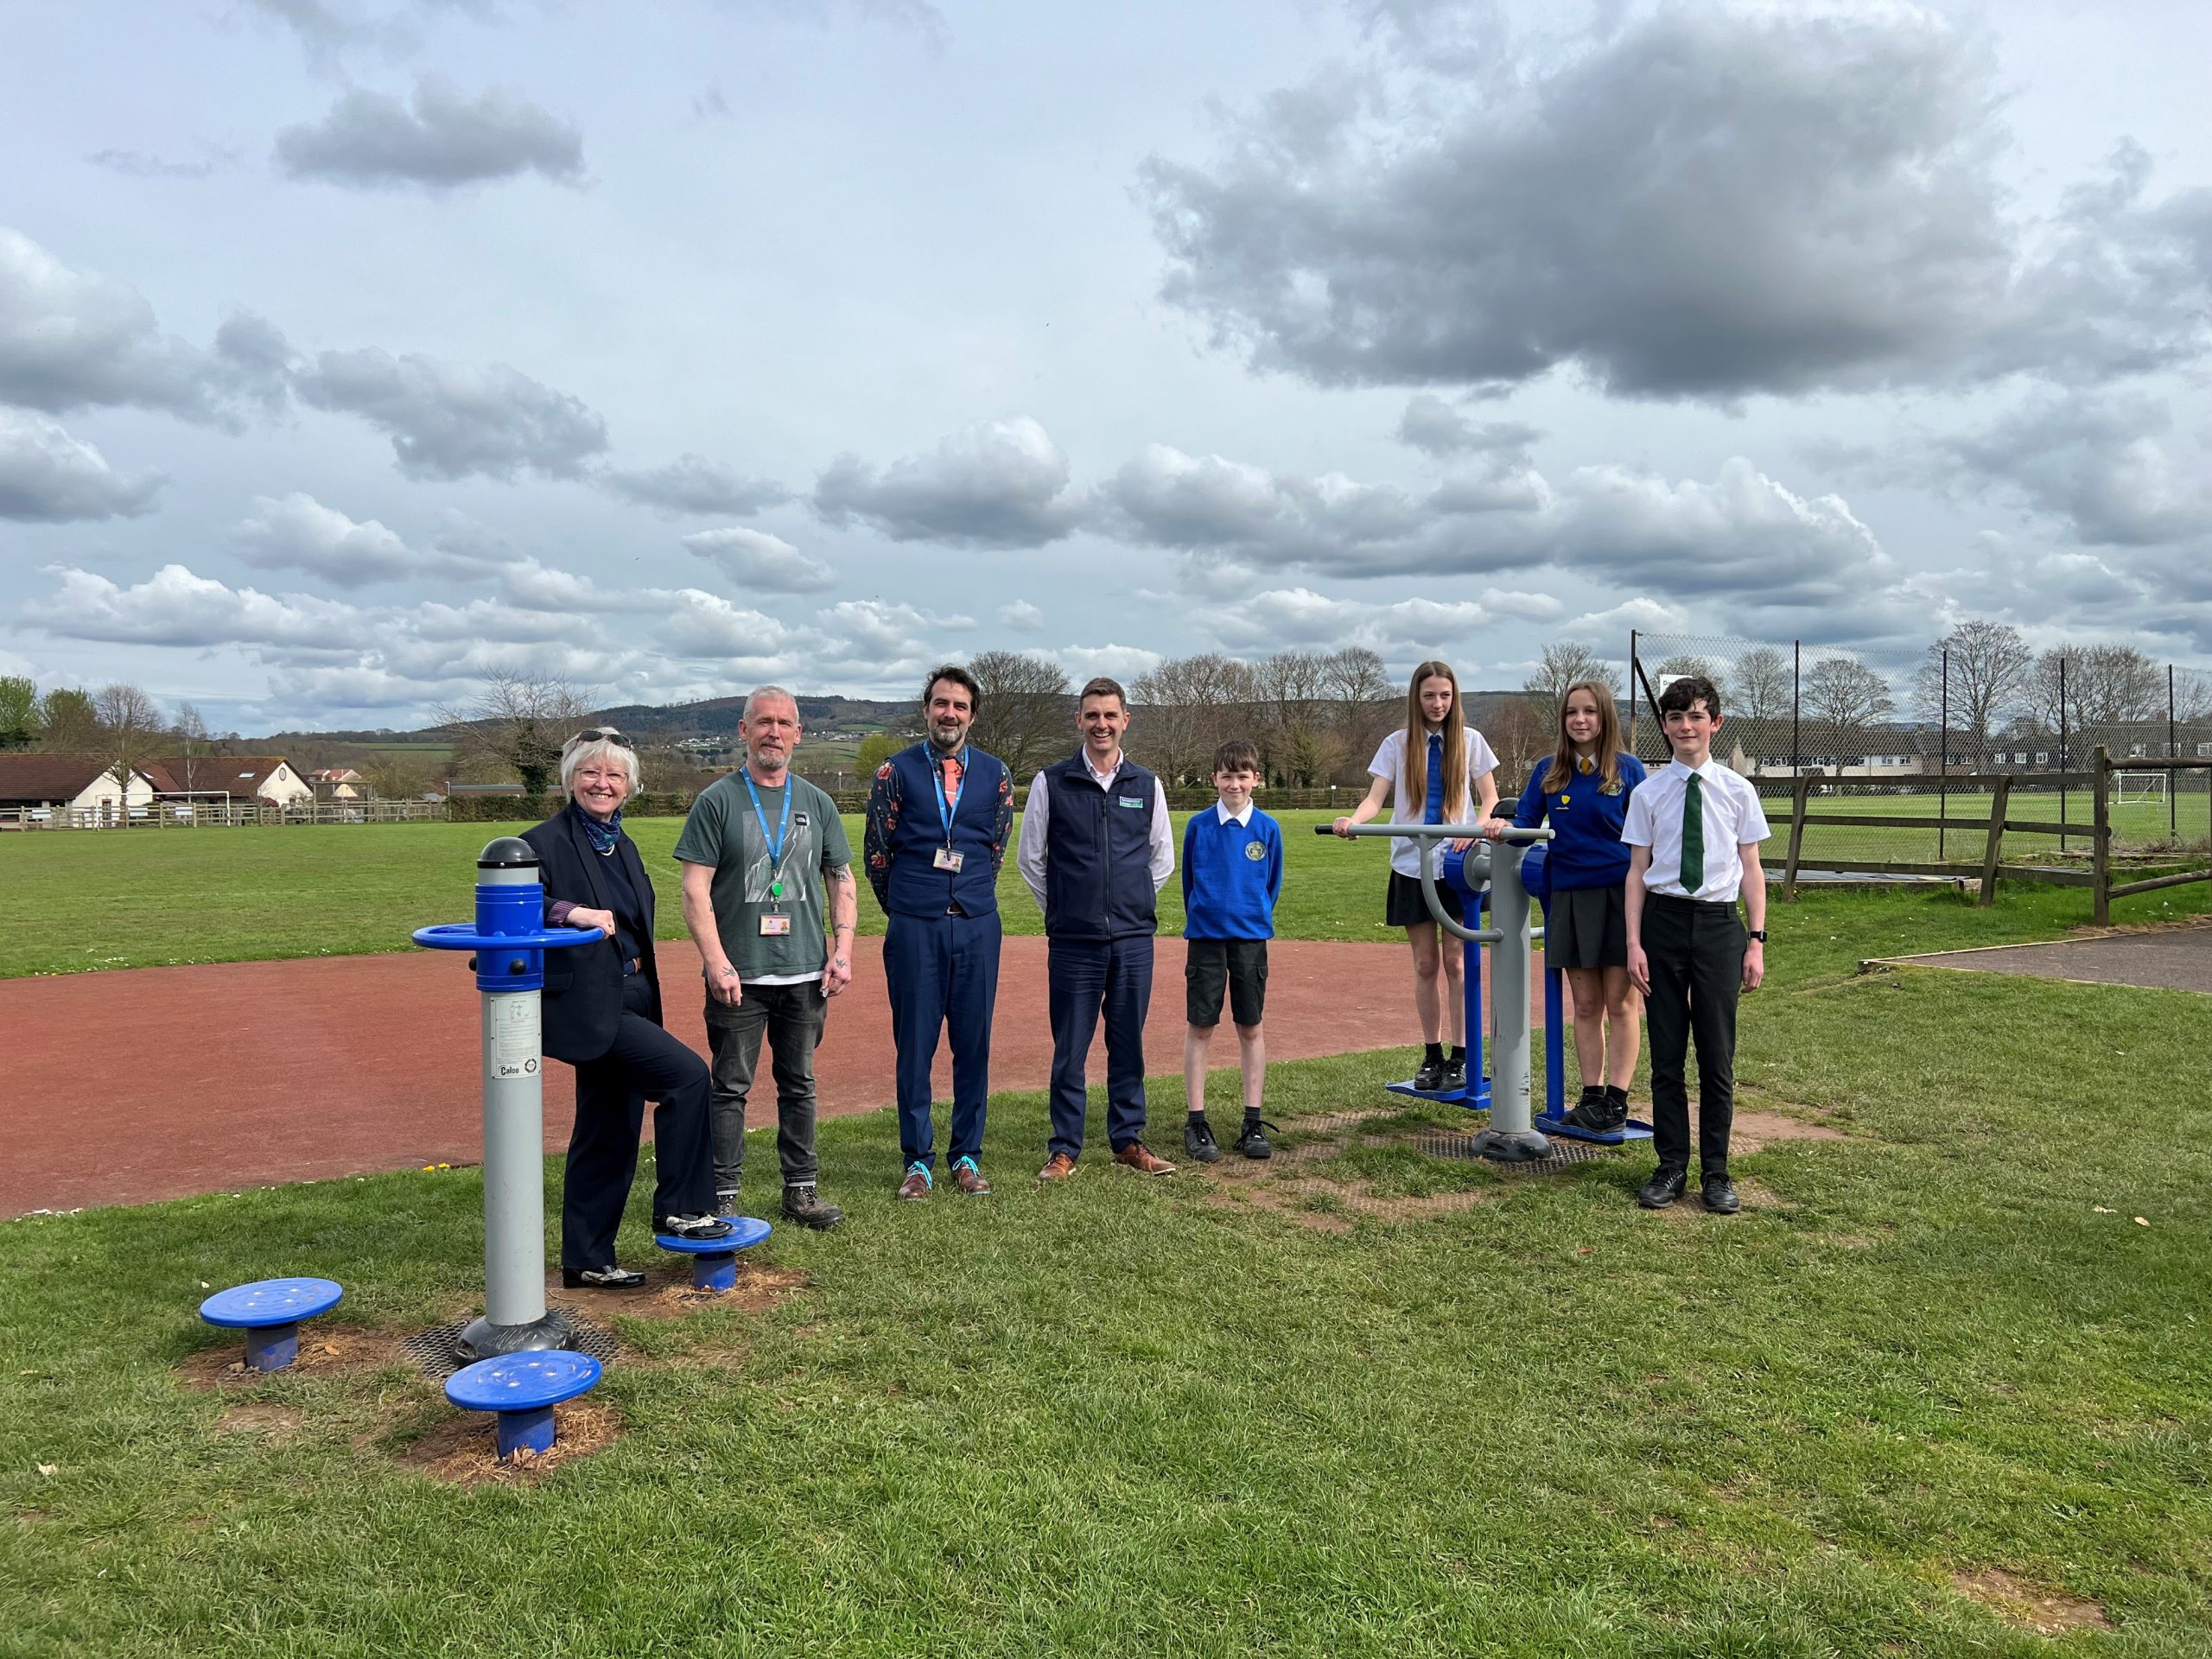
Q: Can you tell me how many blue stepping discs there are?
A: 3